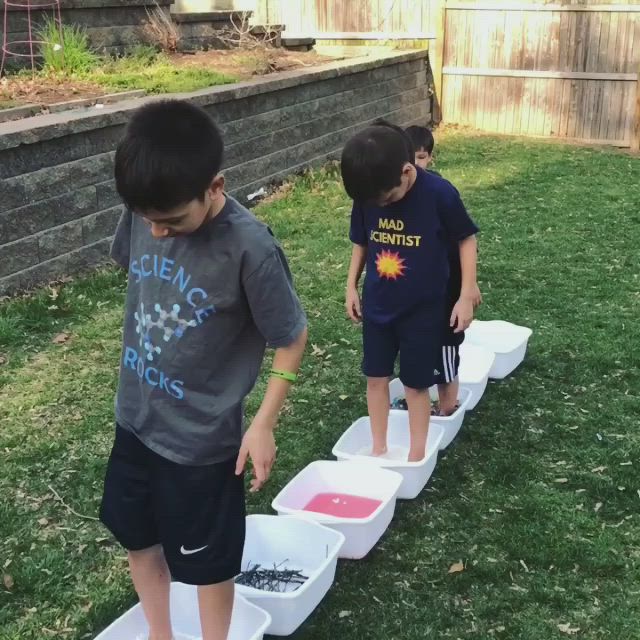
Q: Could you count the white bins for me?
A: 7